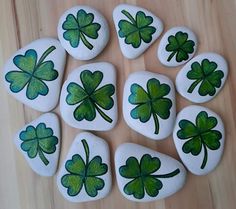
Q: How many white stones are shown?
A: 11